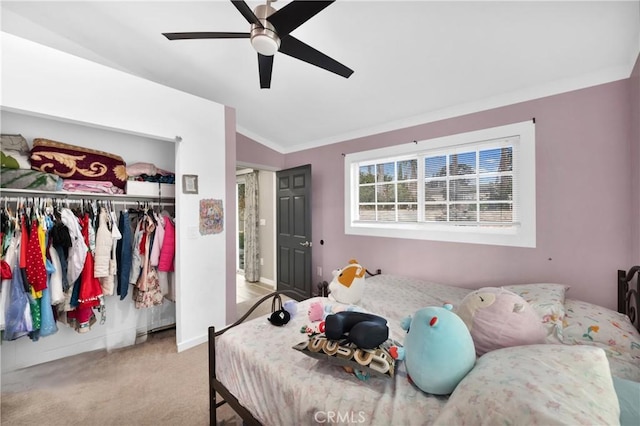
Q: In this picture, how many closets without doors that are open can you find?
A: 1